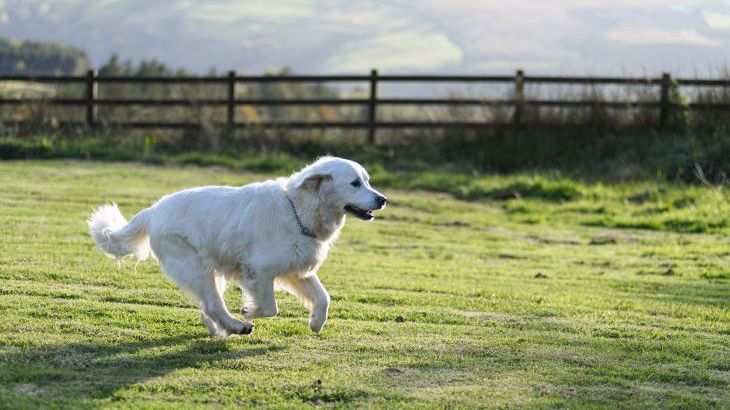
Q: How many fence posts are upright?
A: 5